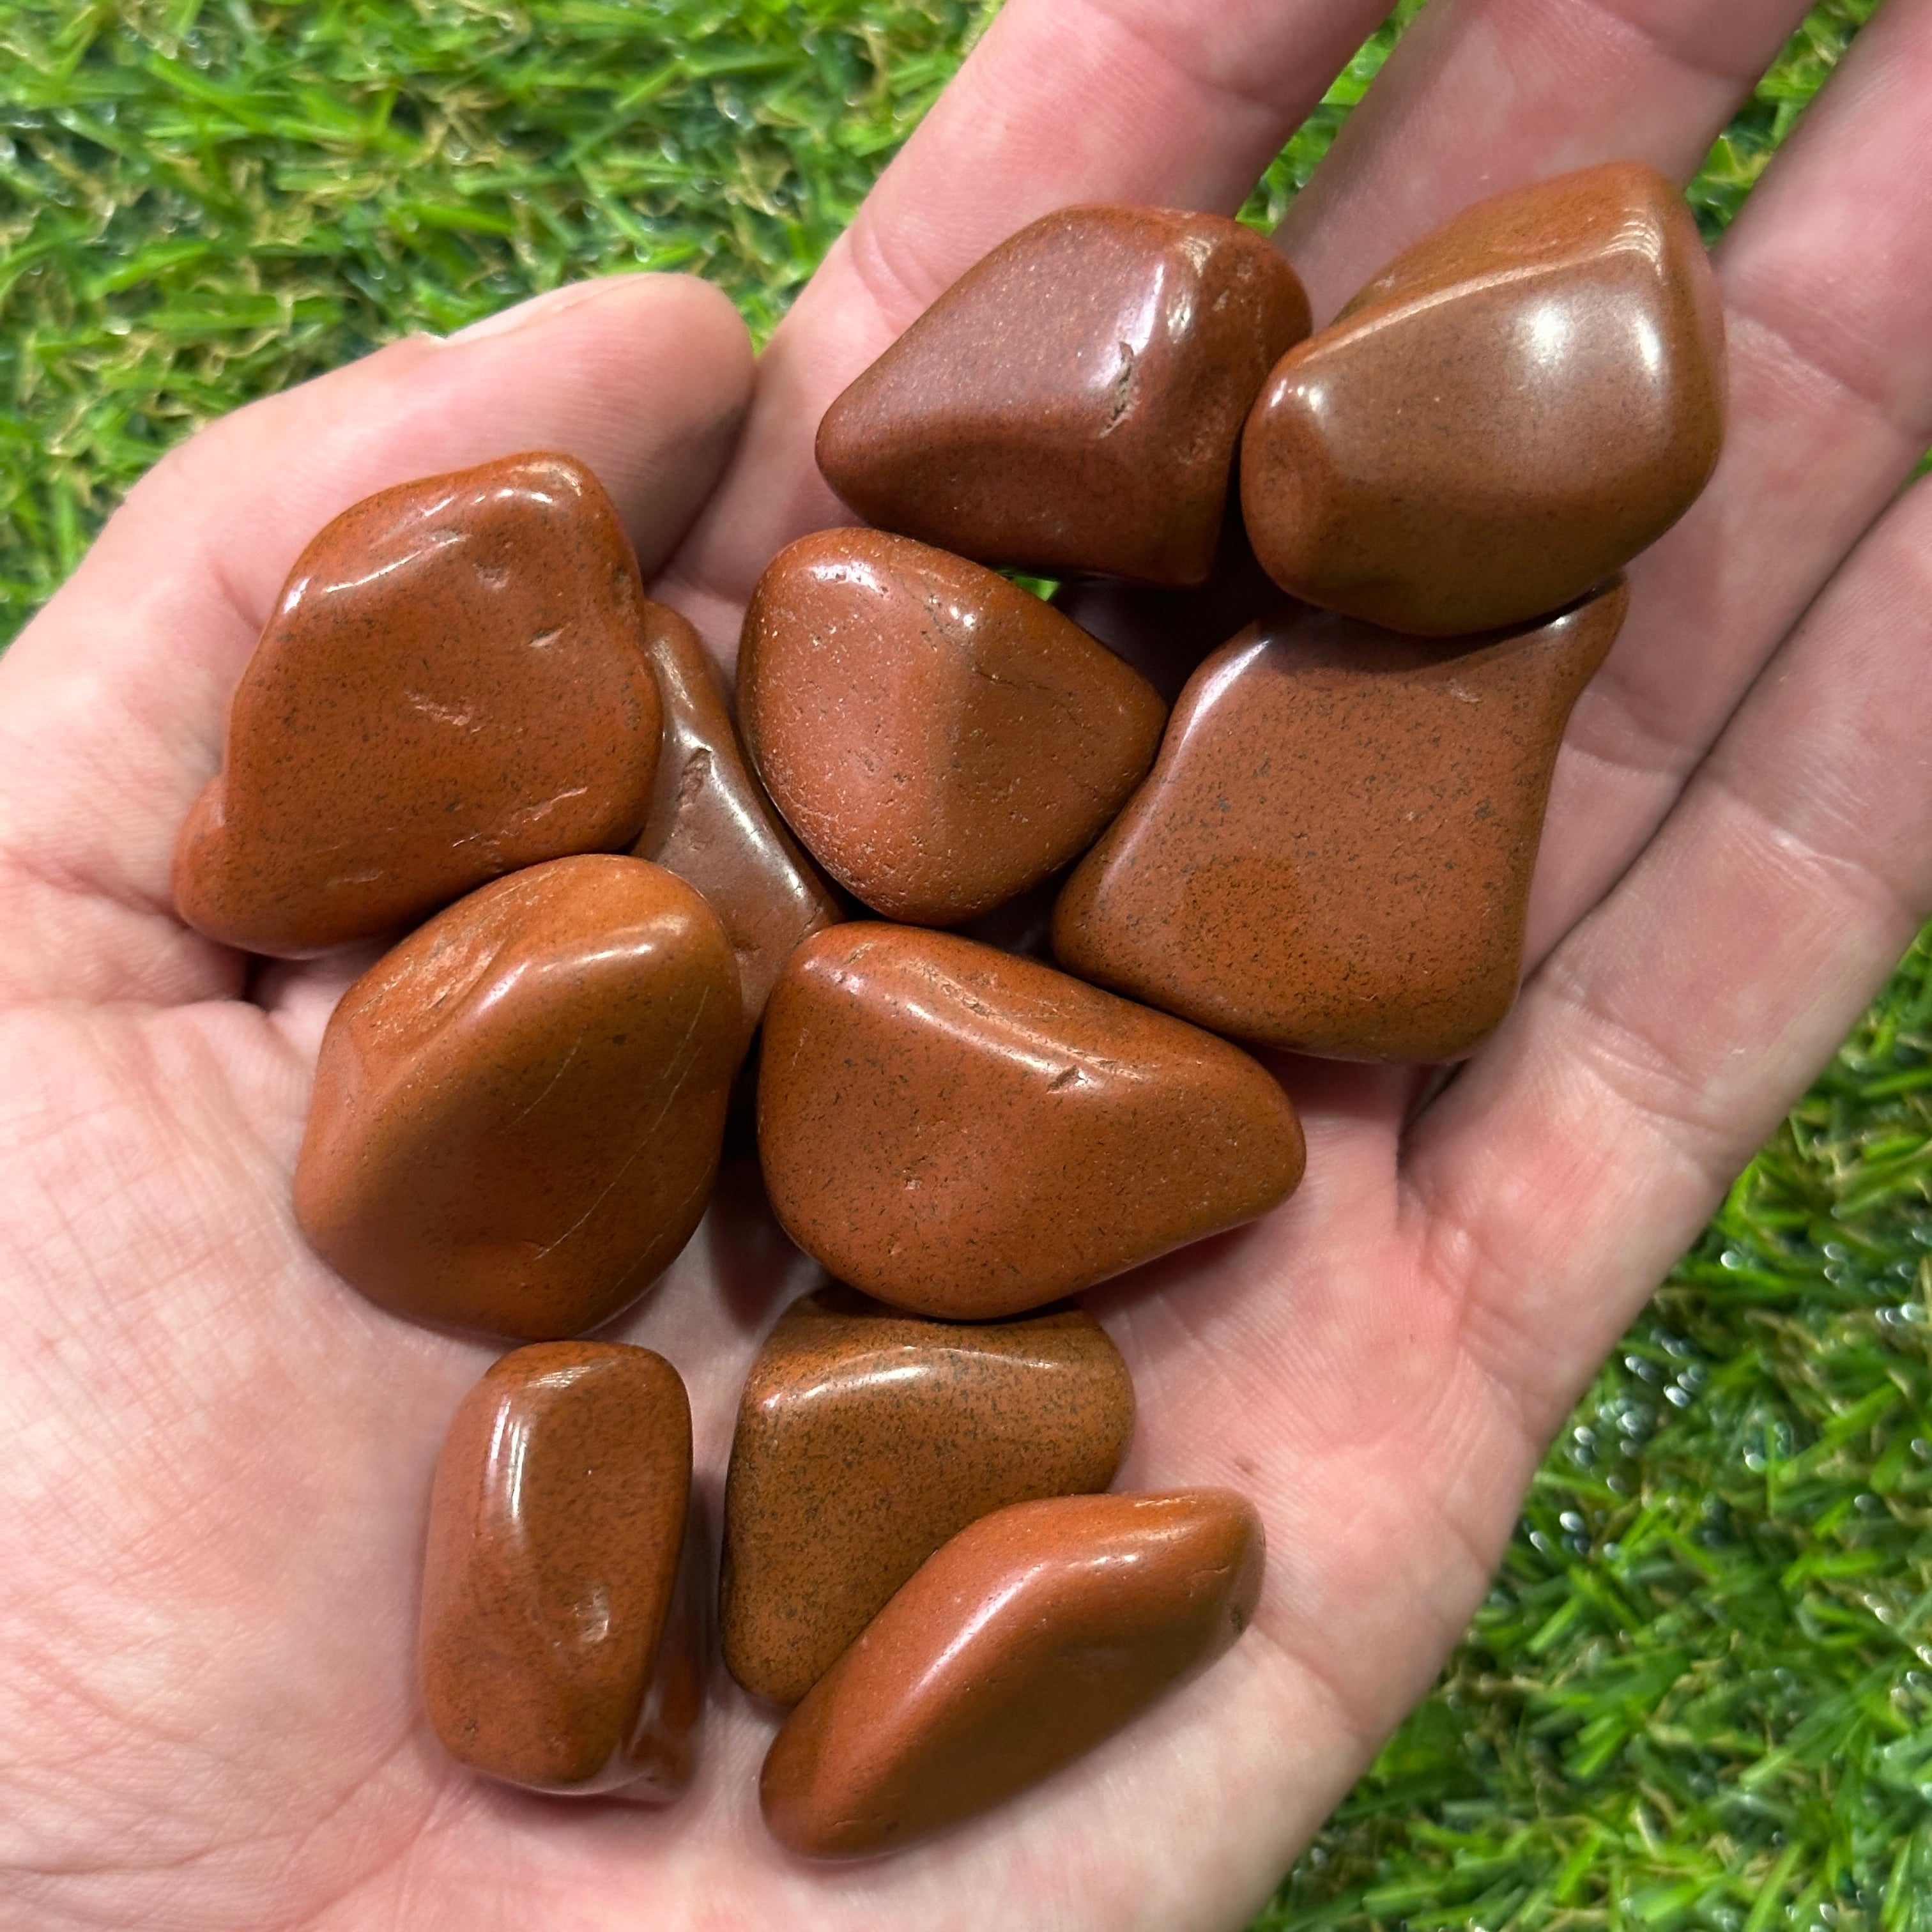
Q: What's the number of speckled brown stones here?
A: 11